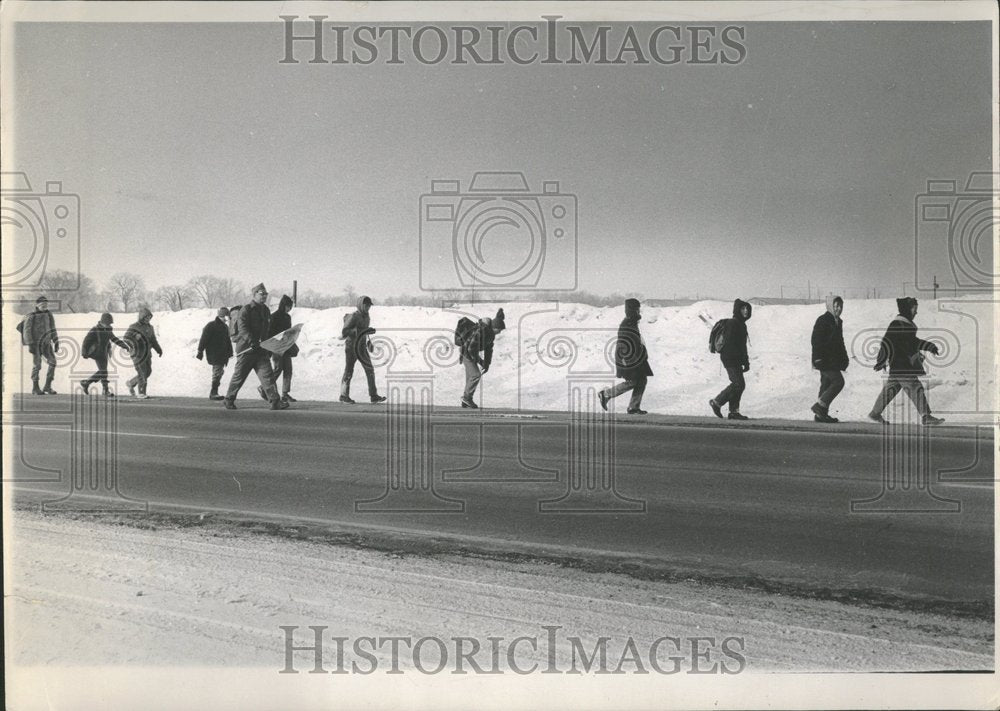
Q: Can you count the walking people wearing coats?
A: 12